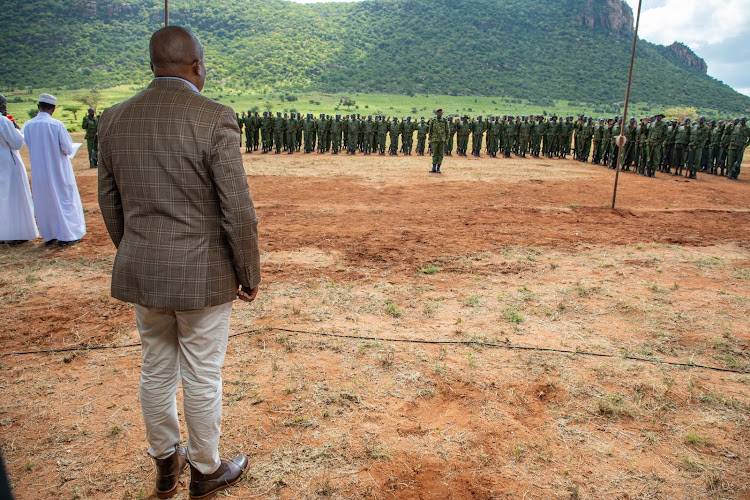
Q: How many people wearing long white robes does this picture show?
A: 2